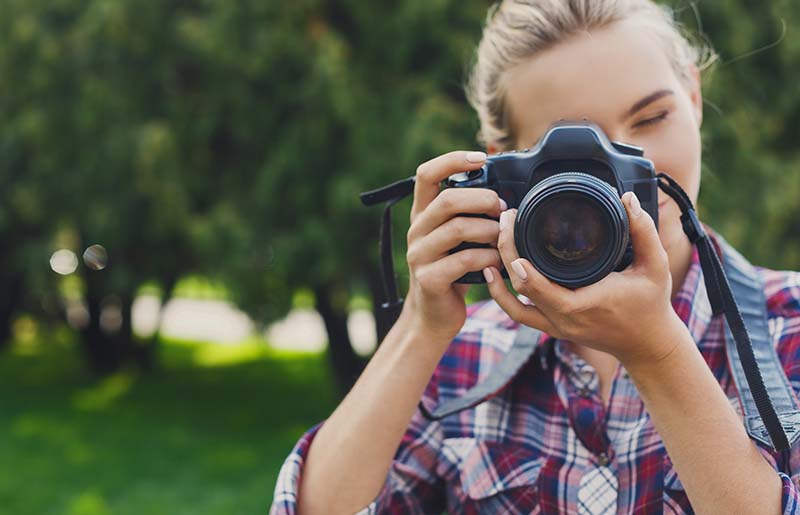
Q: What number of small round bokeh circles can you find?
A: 2